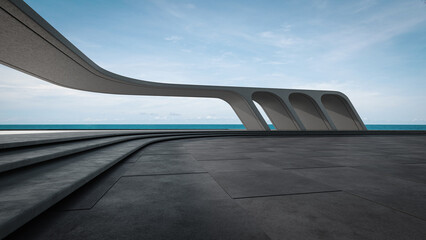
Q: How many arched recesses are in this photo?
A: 3